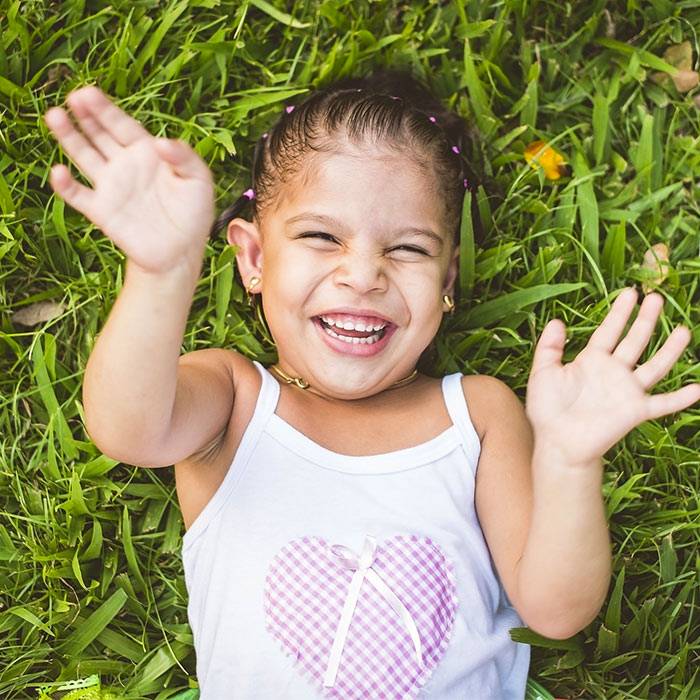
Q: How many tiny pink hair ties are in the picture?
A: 7